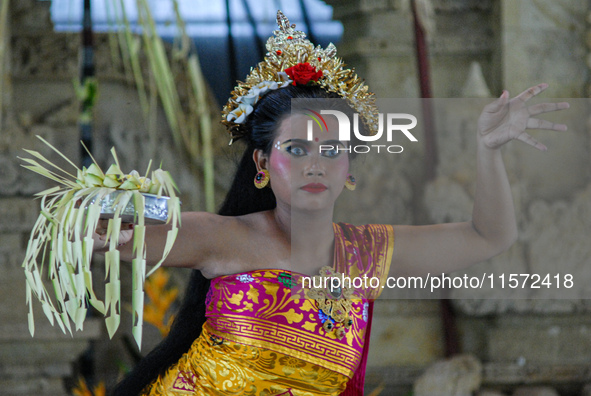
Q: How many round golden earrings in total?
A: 2